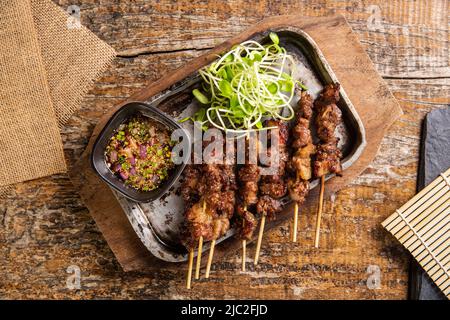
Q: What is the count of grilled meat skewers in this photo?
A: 7